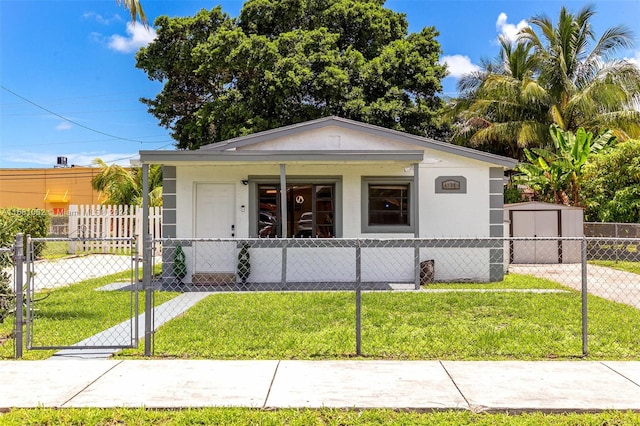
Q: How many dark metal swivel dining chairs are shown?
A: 0